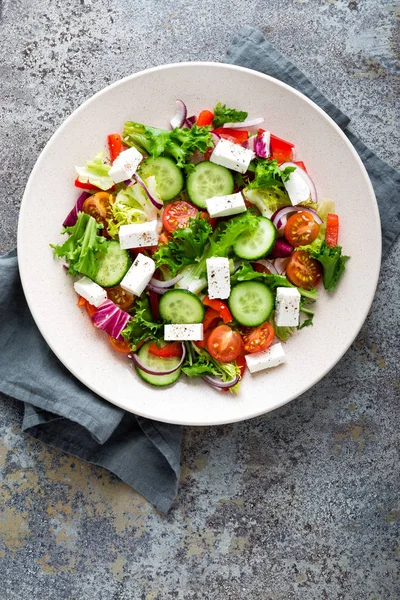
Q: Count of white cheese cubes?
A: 11